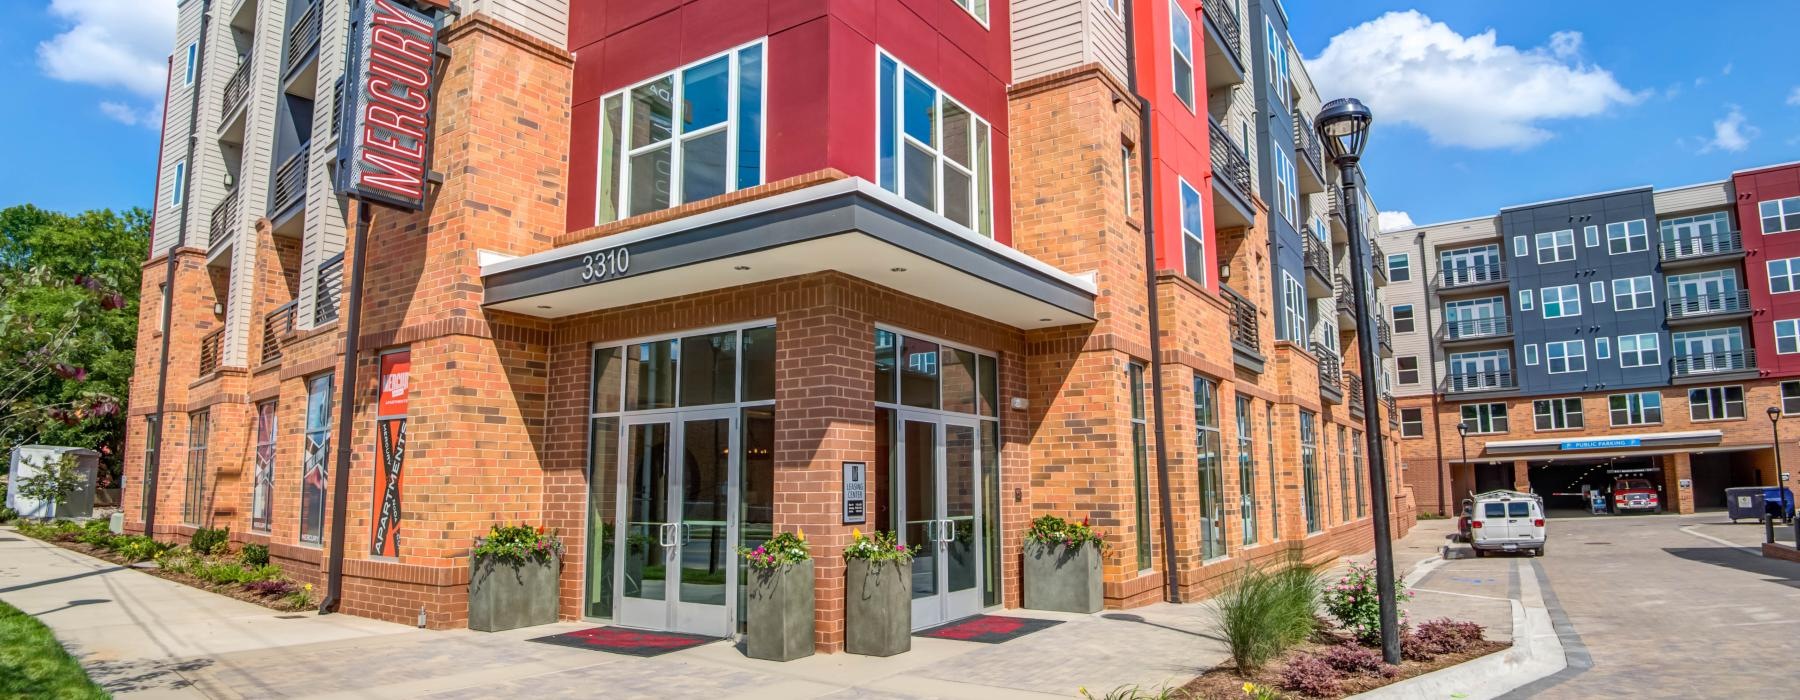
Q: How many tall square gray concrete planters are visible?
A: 4